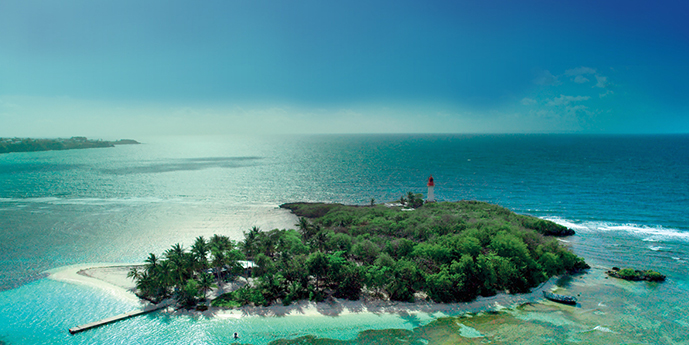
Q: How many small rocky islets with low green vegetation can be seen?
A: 1